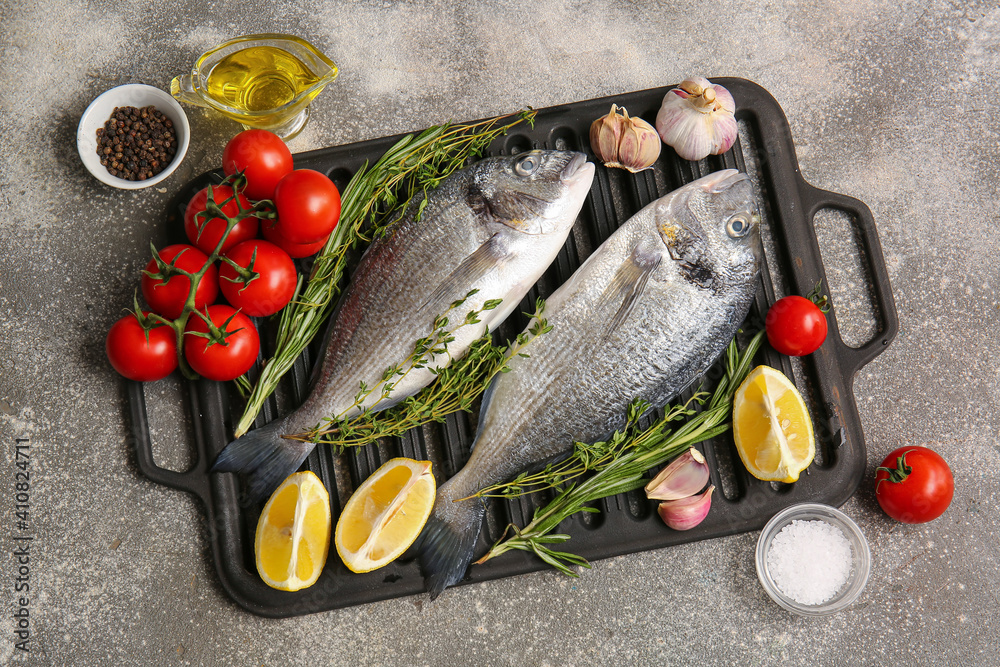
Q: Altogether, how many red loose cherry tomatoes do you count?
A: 2